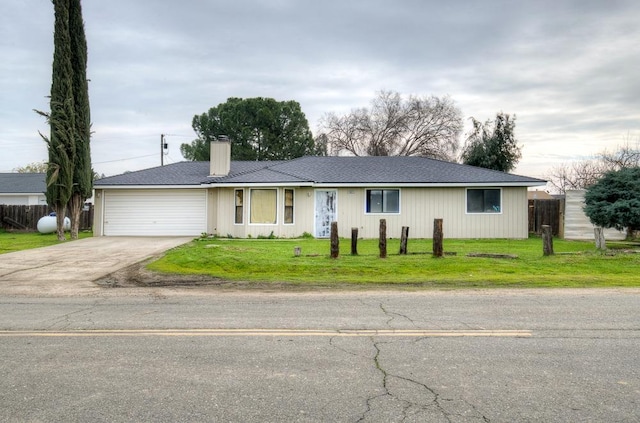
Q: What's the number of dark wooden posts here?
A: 6